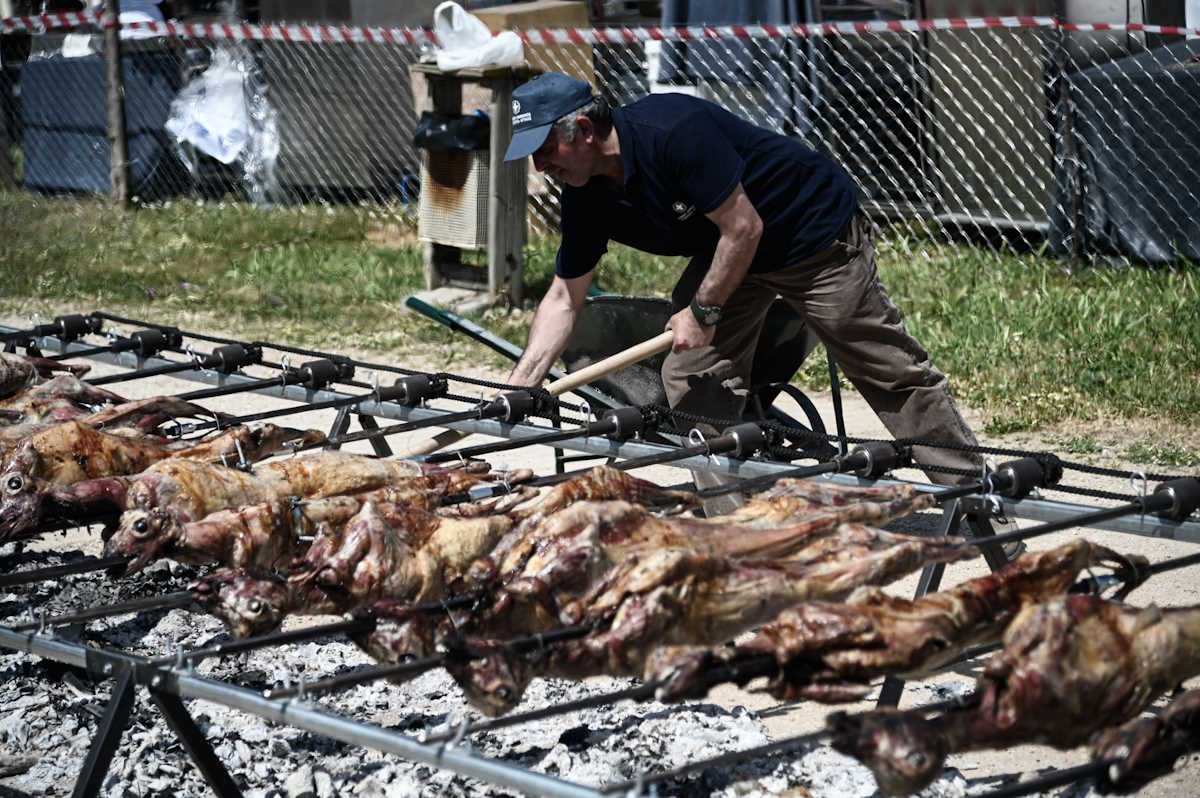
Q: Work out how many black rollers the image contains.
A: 11